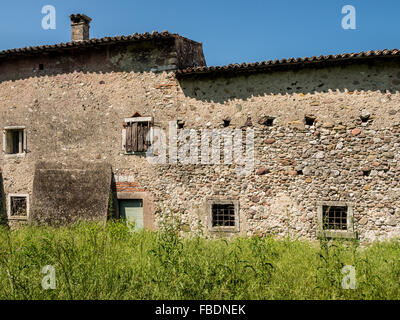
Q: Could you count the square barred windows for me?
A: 2